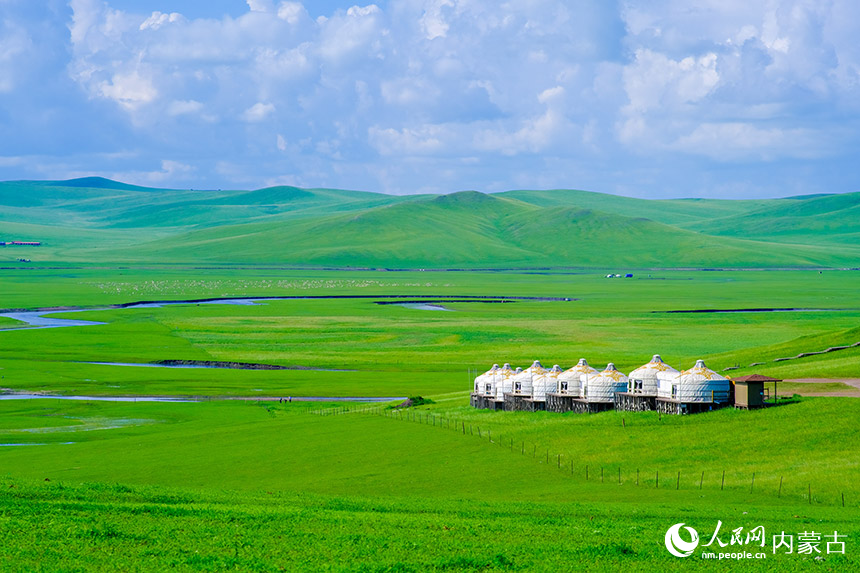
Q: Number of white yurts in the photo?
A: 9